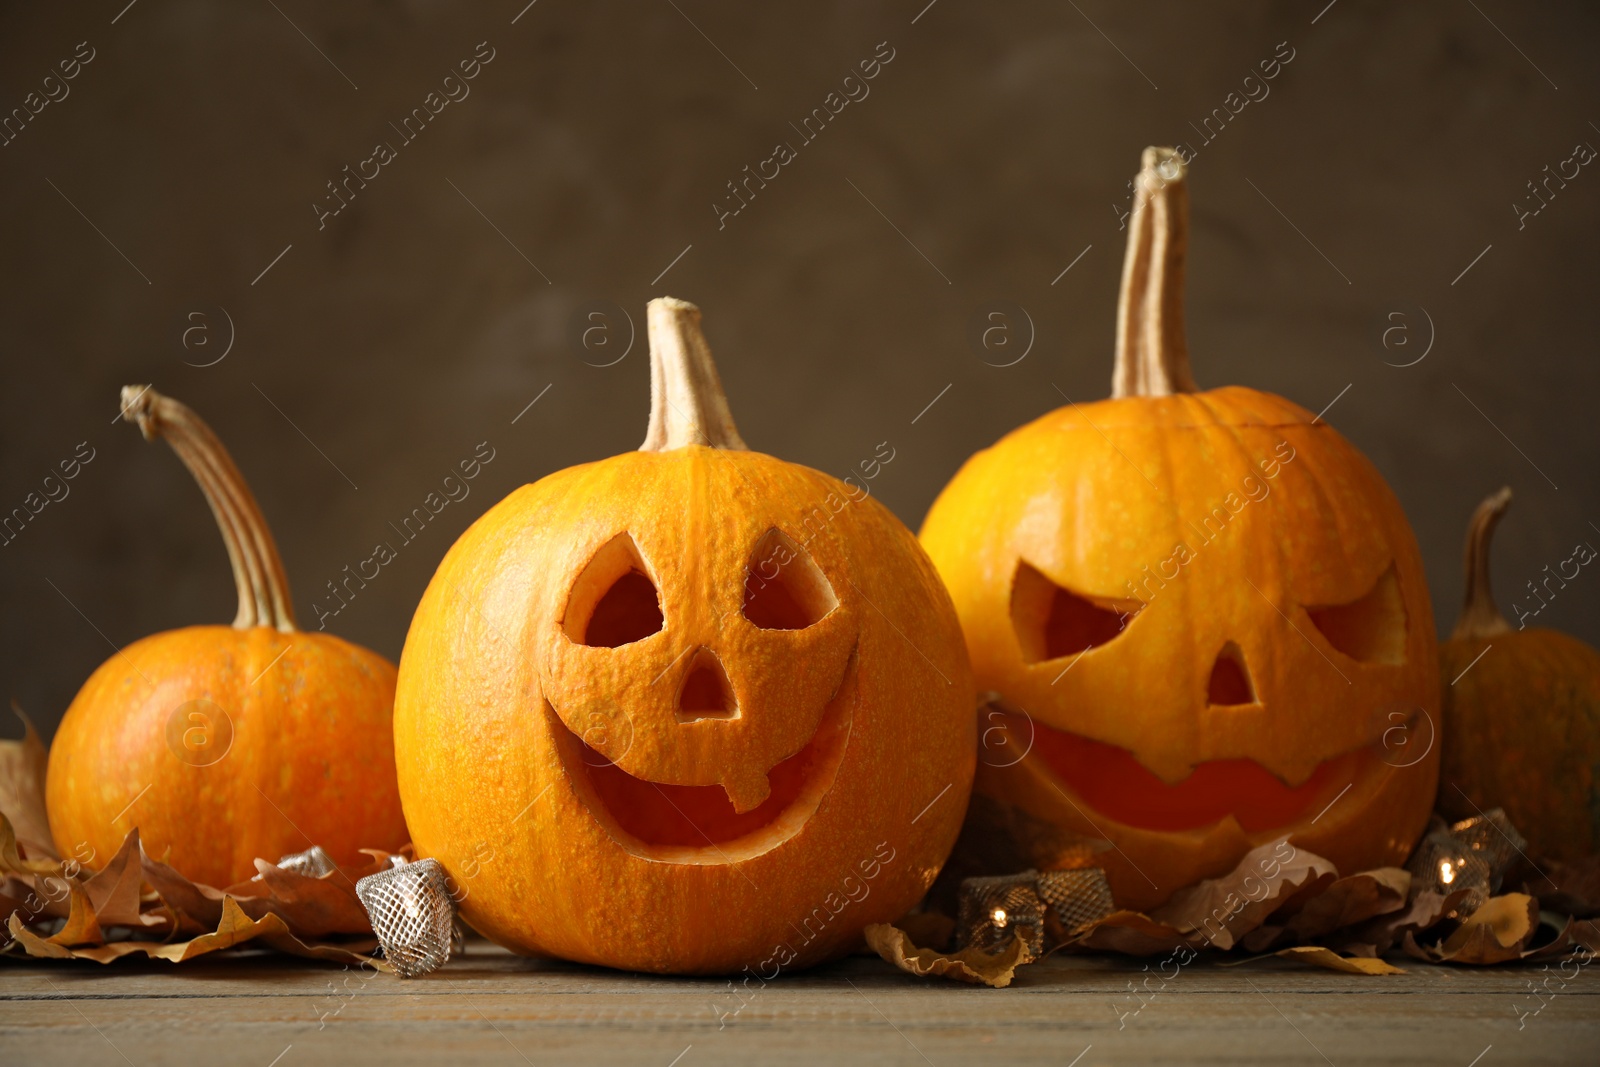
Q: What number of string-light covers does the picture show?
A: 6